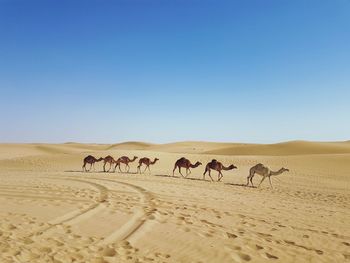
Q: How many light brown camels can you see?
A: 1